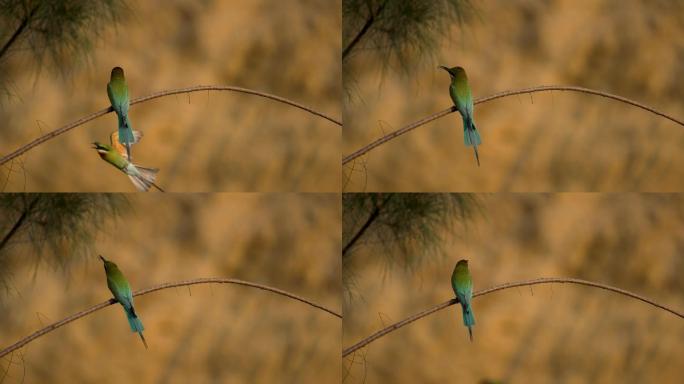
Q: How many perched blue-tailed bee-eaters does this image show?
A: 4